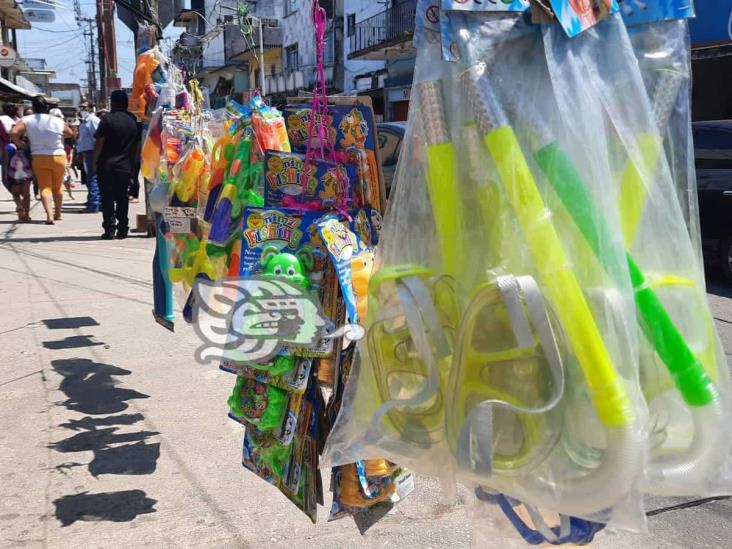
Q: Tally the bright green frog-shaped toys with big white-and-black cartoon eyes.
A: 1